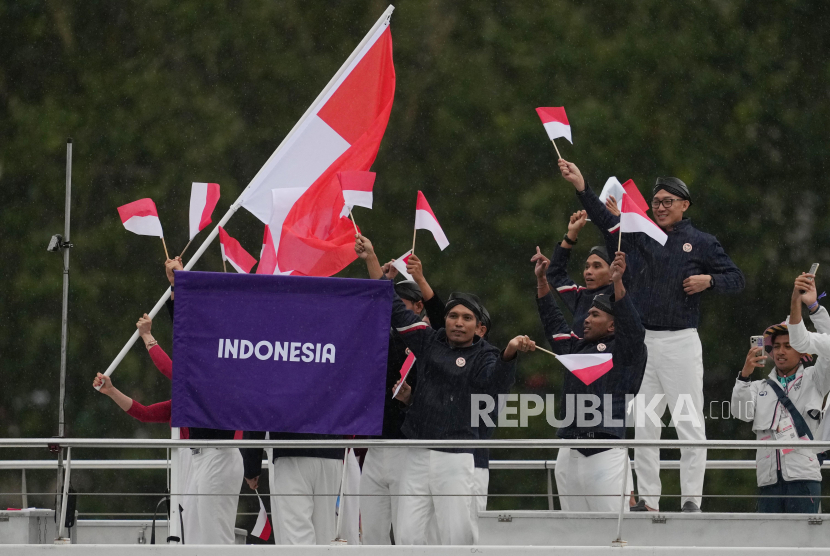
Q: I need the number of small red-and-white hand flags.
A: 13